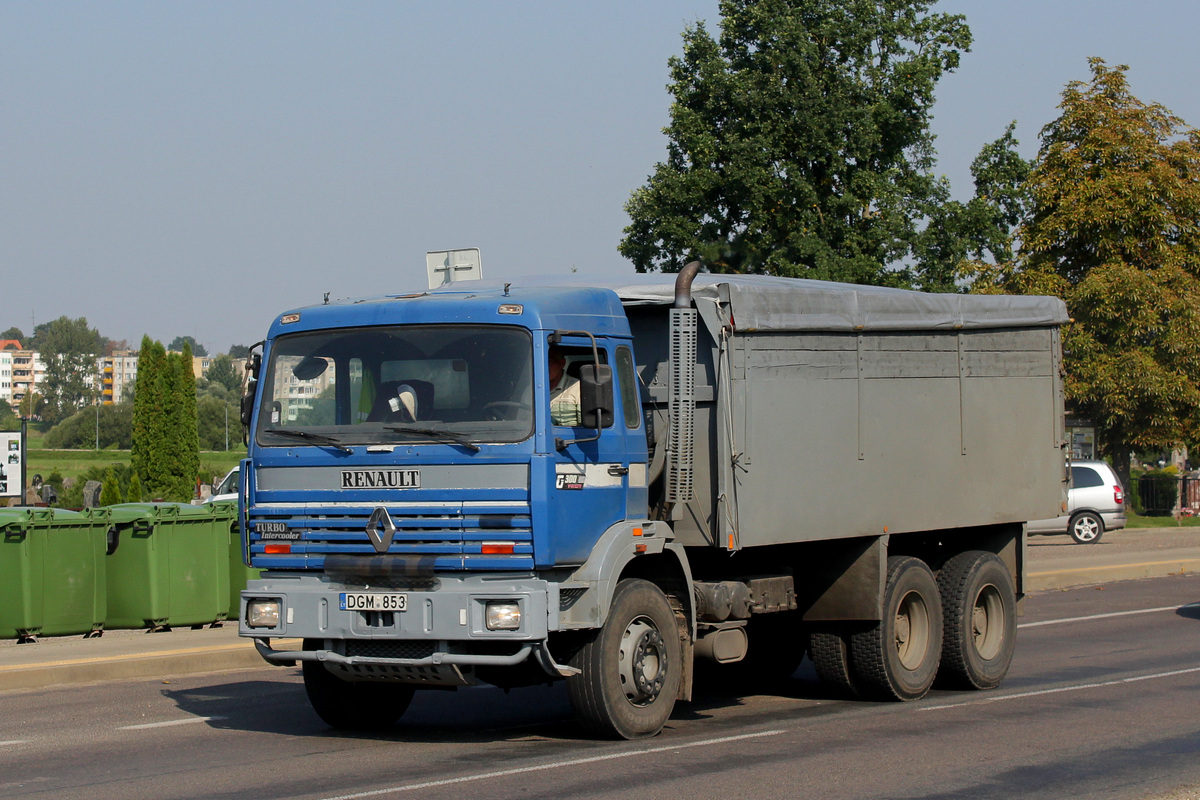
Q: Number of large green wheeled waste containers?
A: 3